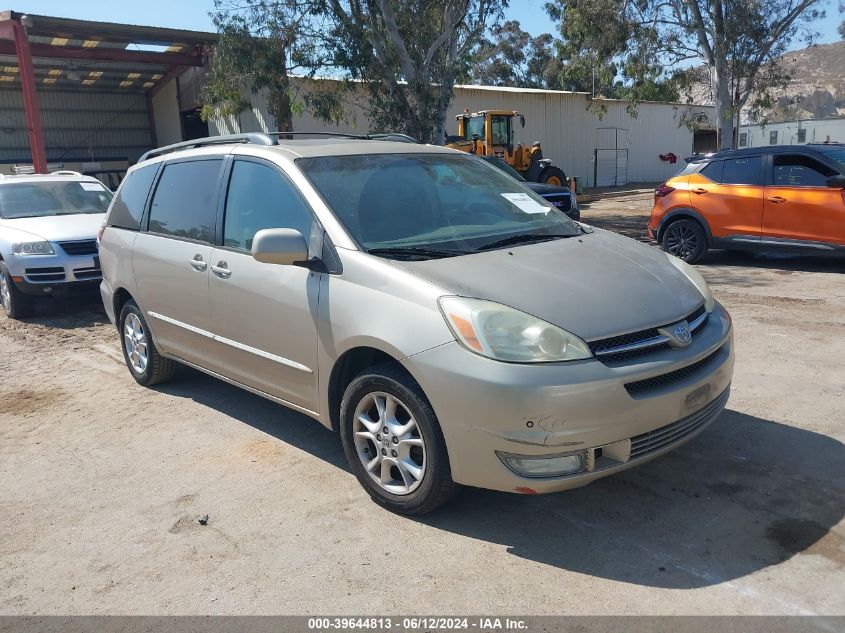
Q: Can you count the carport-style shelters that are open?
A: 1